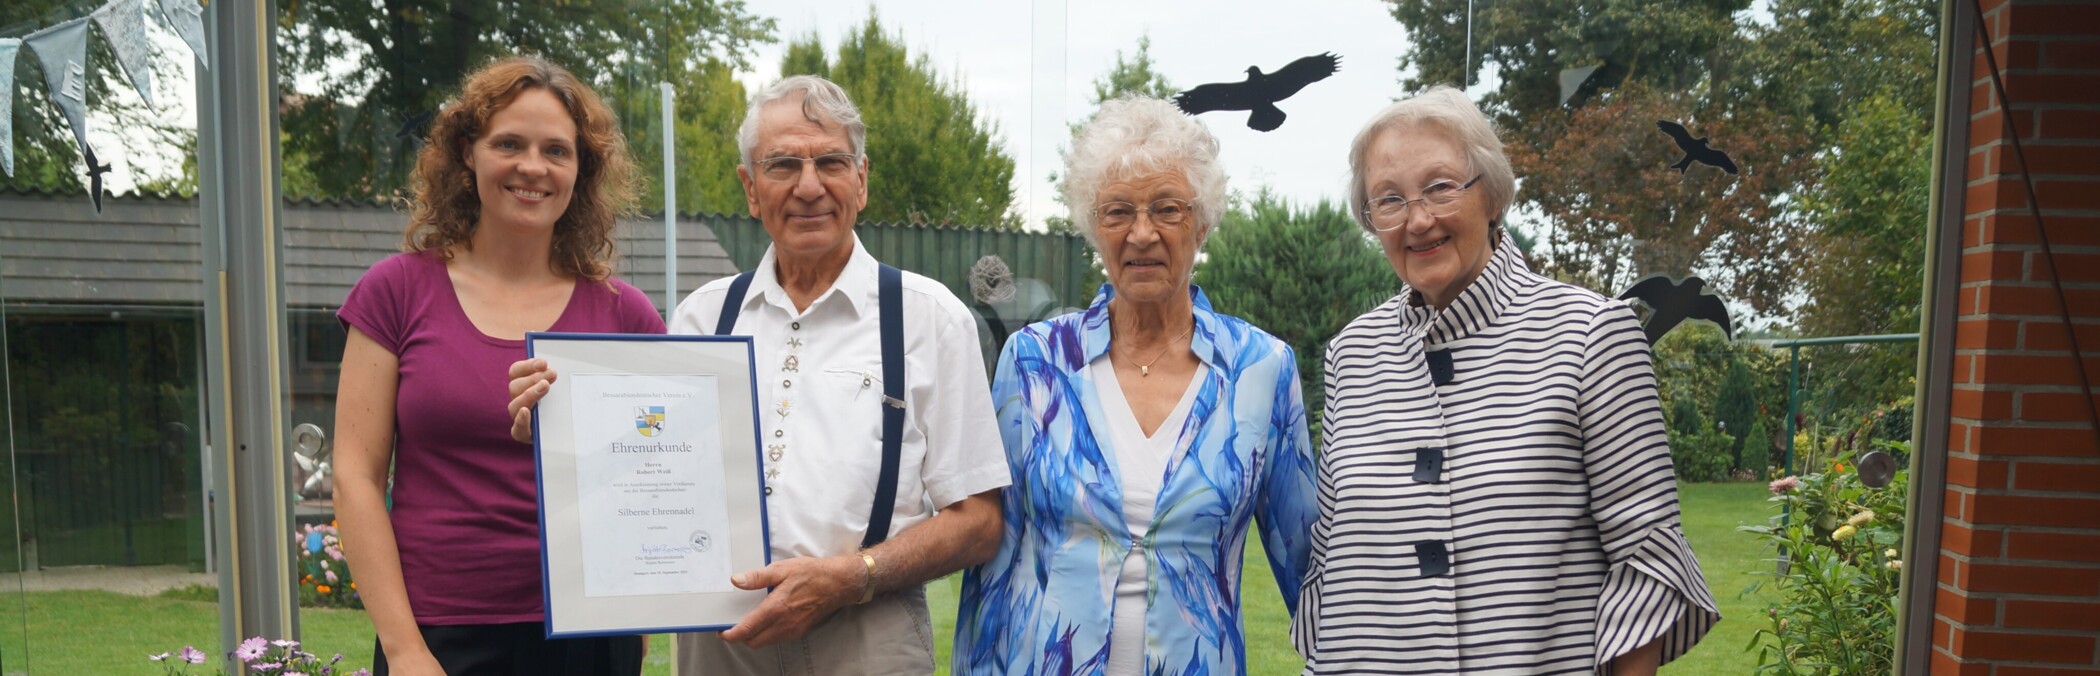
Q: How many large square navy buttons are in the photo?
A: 3